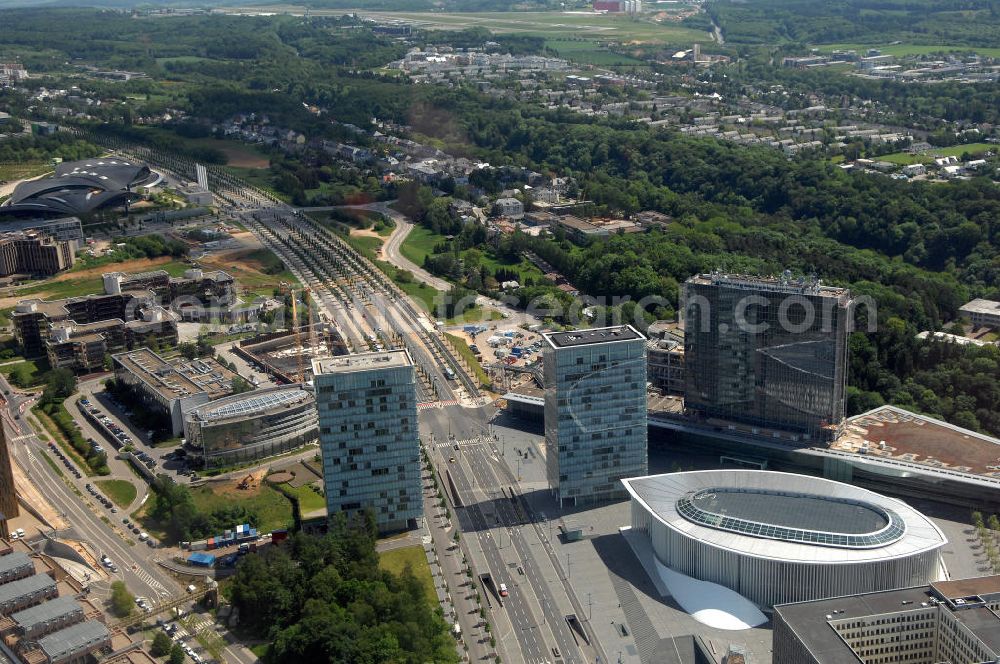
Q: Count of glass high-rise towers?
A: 3